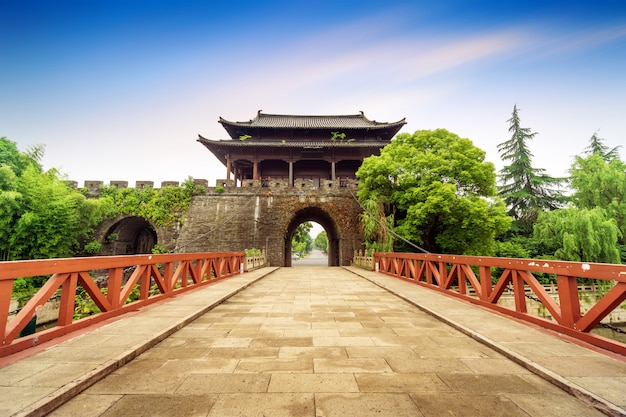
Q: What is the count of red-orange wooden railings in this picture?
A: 2